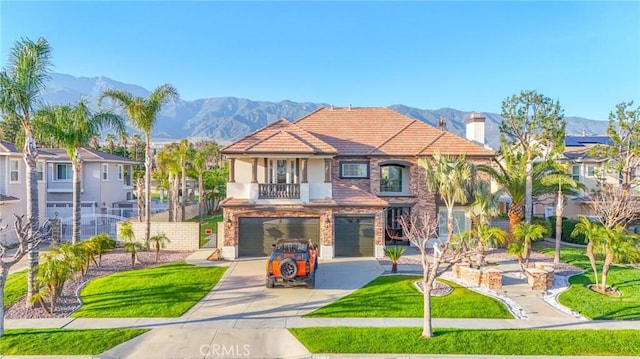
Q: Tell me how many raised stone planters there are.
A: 2